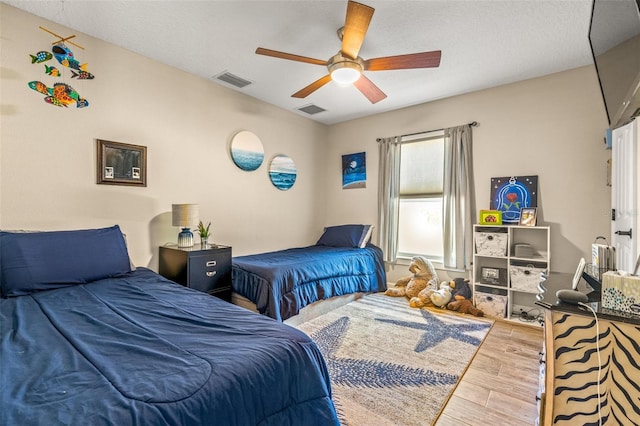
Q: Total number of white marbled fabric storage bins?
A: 3